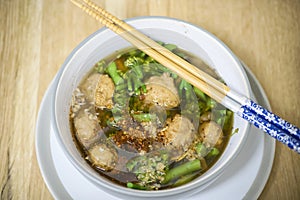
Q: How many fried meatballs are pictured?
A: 6